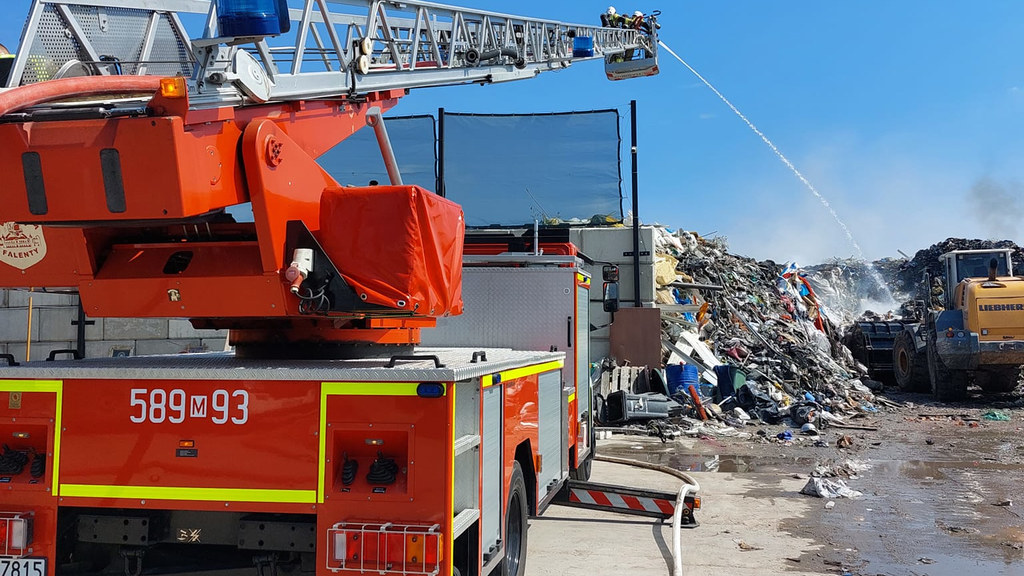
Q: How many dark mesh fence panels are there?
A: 2